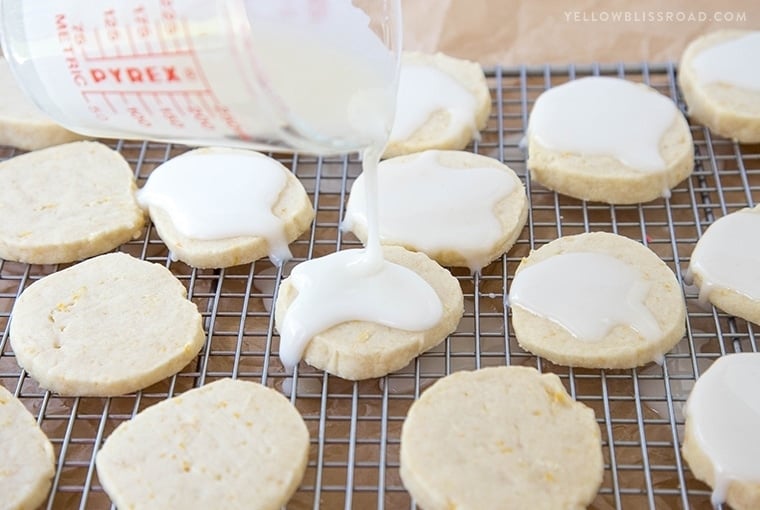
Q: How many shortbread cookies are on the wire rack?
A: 15